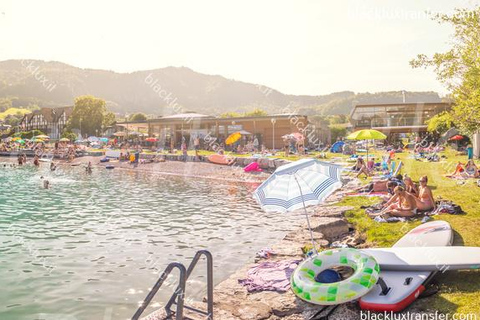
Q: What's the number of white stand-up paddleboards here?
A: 2